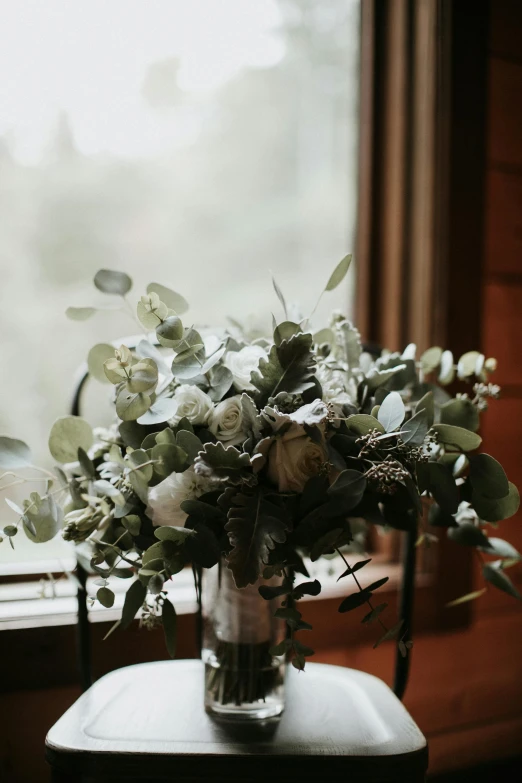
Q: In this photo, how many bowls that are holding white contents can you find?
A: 0